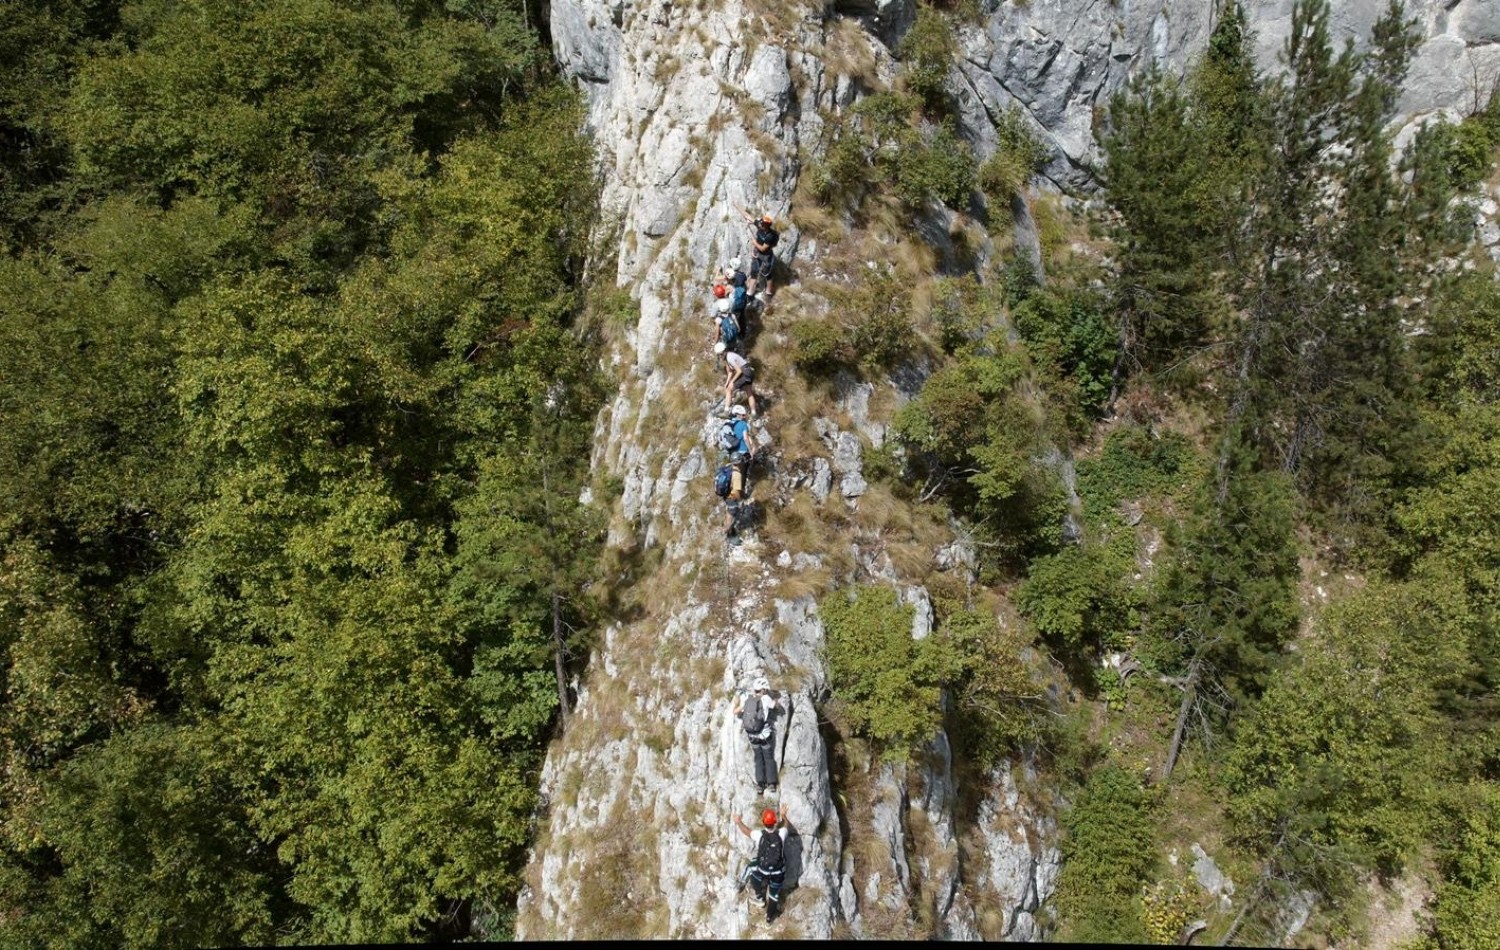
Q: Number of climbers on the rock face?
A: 10